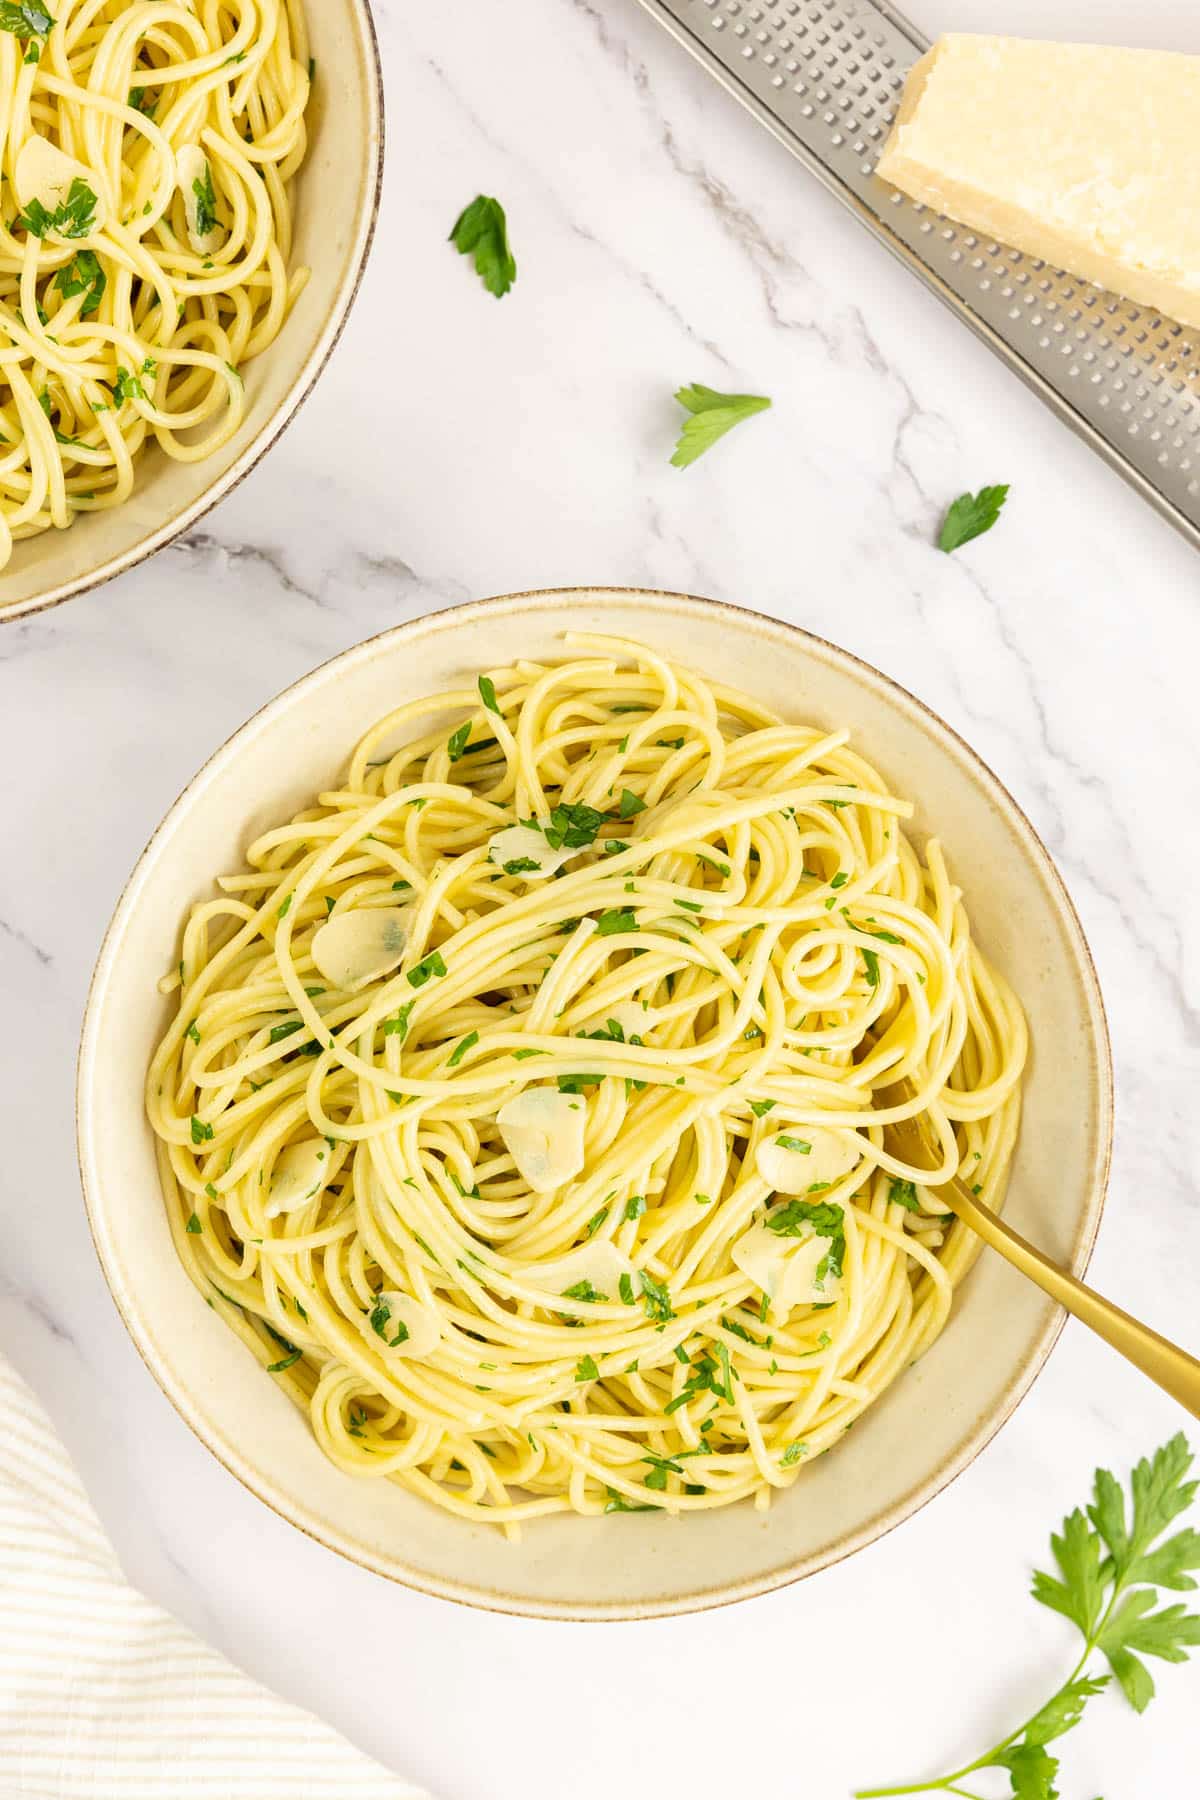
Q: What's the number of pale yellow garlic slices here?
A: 11